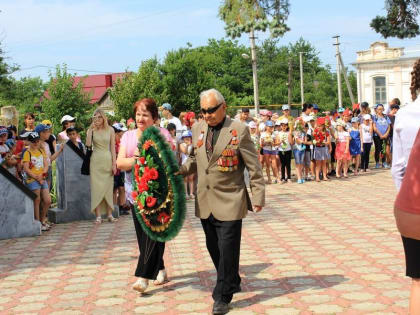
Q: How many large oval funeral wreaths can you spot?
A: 1